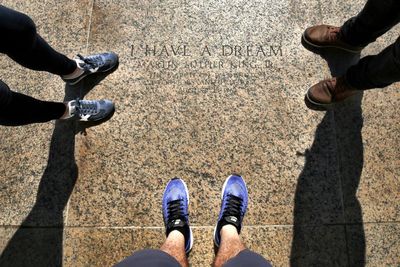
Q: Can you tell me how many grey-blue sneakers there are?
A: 2